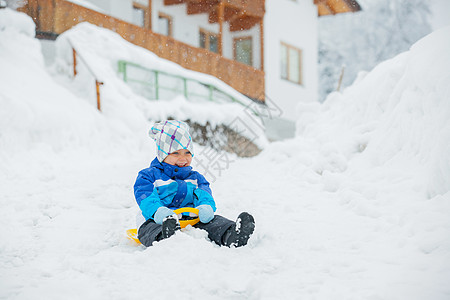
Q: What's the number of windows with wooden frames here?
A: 5